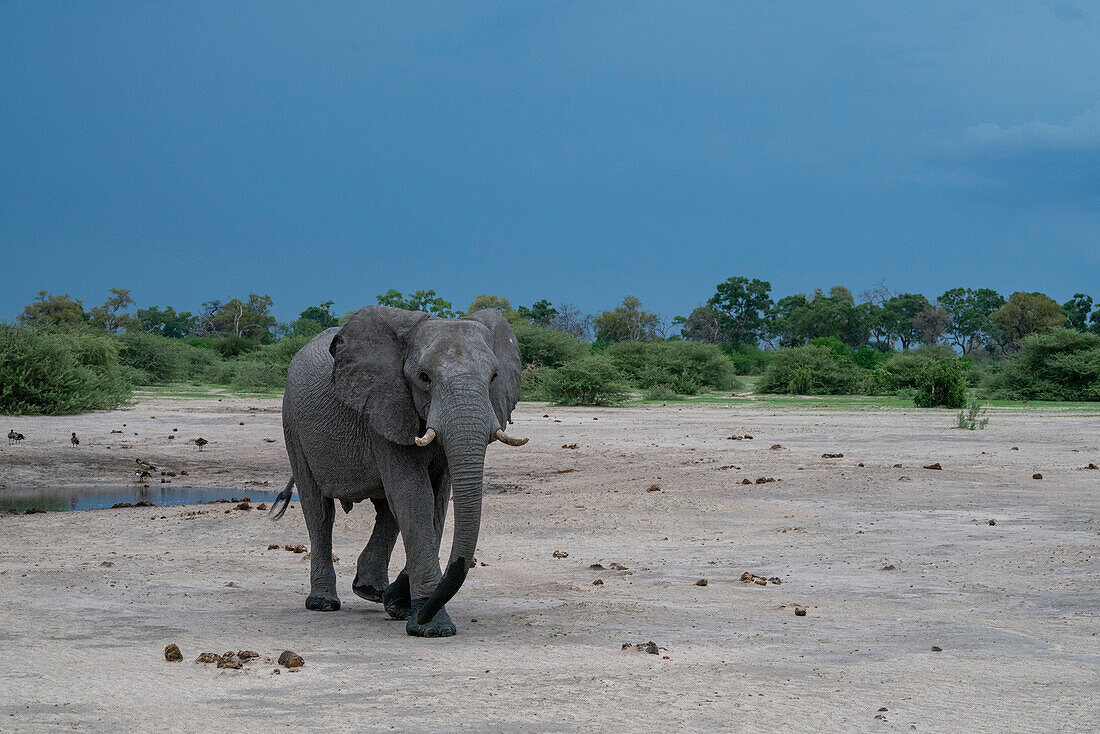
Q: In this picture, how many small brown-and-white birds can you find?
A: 6